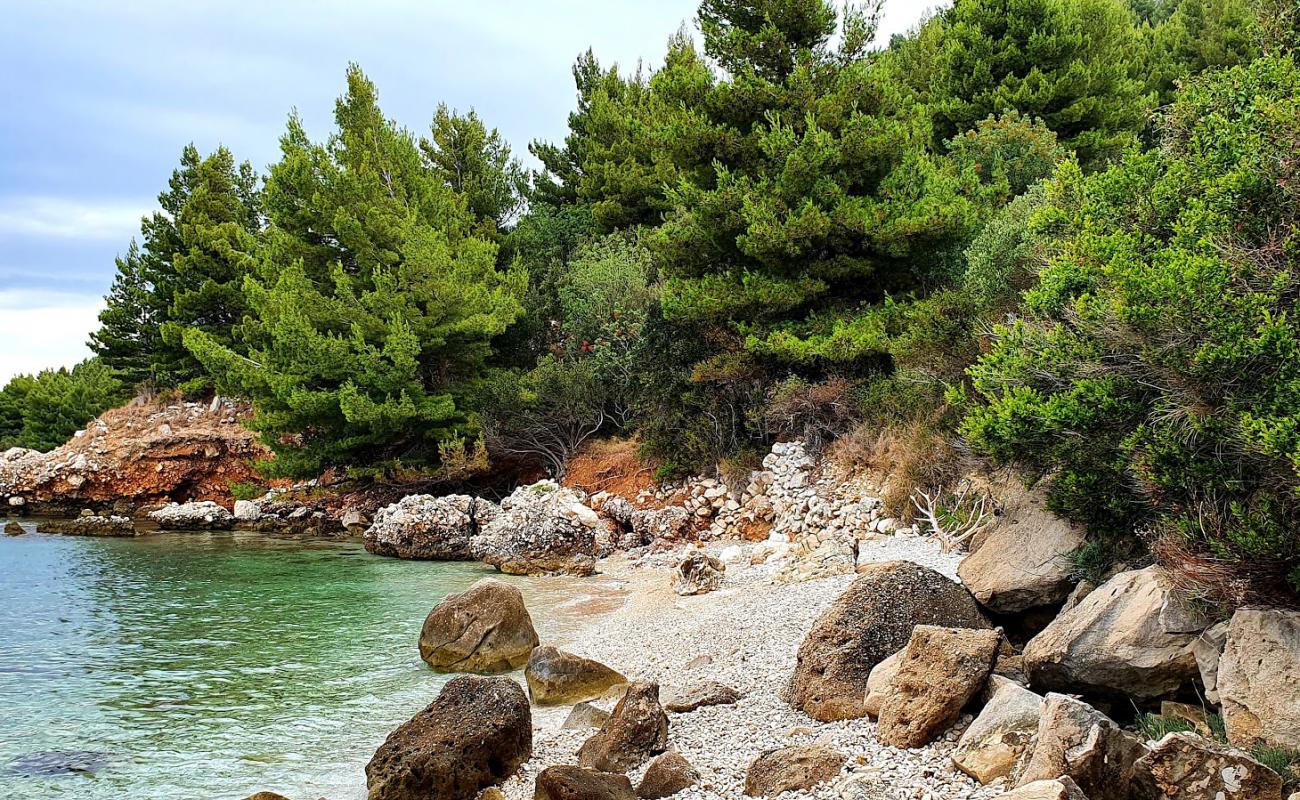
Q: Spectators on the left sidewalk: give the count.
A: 0